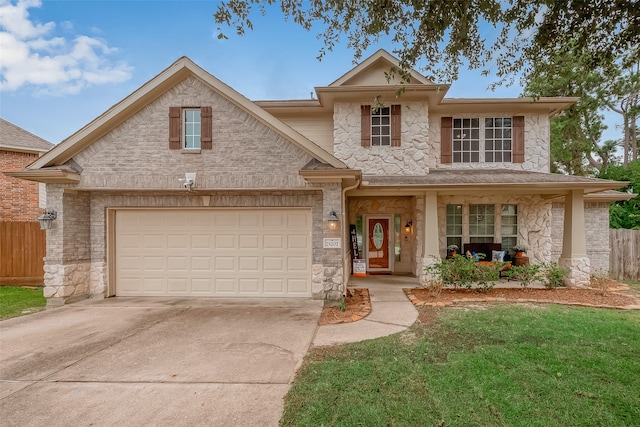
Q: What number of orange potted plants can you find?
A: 2